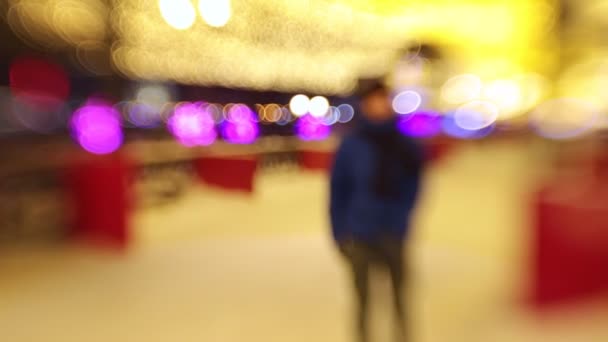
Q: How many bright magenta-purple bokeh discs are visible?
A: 5